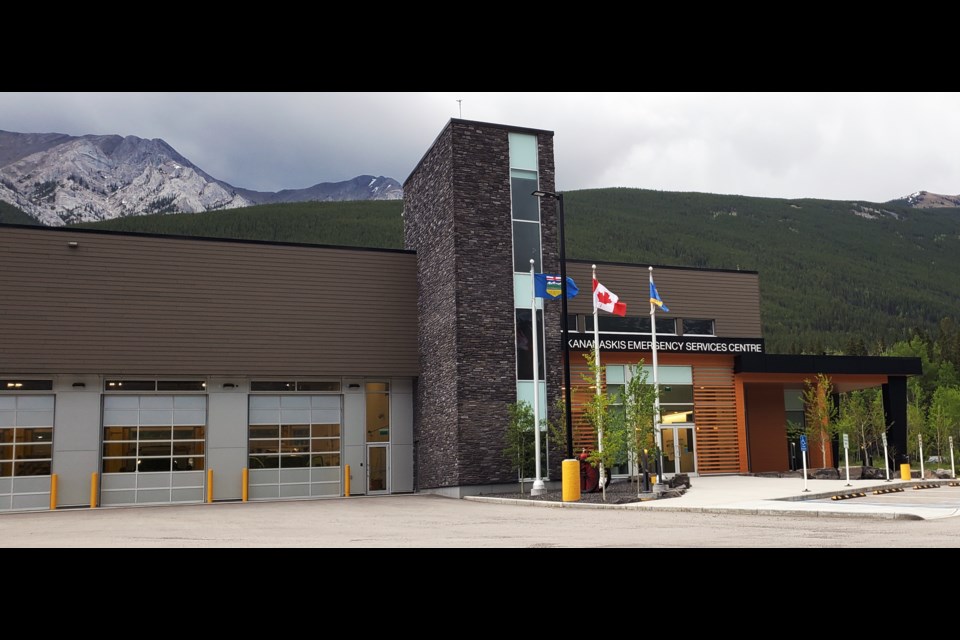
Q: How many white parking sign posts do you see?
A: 5